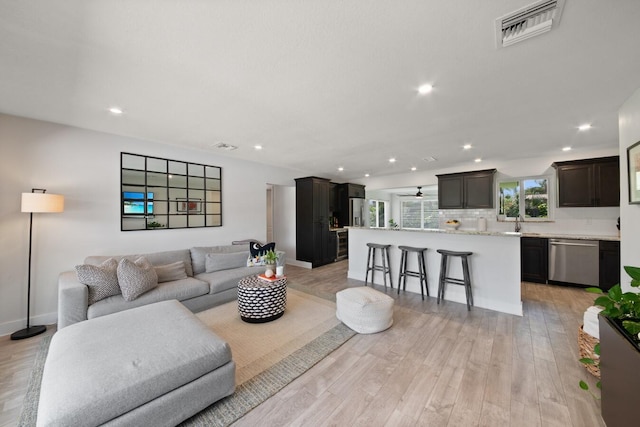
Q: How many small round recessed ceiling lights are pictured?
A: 11